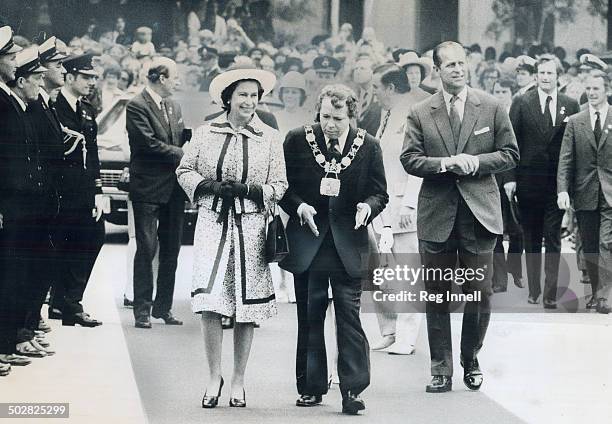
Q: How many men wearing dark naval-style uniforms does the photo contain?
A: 4